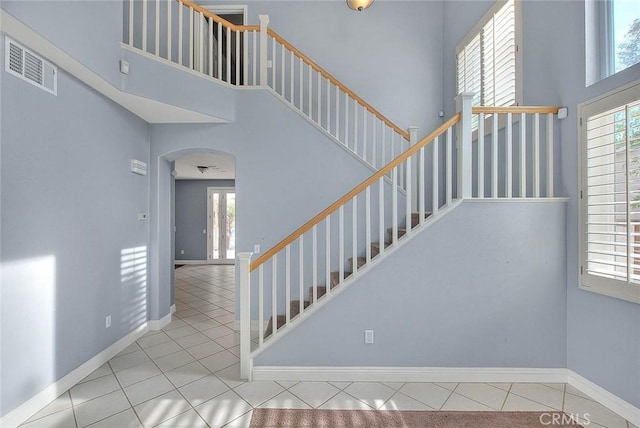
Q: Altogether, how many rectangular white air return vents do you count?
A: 1